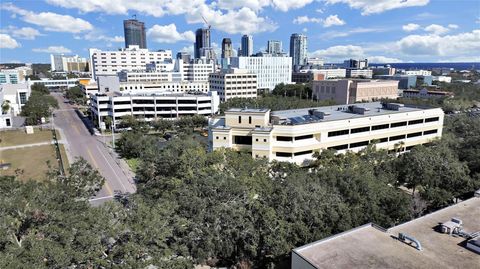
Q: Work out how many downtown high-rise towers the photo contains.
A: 6